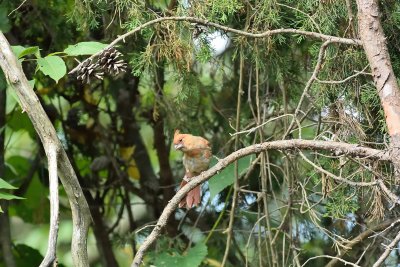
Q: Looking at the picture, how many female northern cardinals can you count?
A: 1